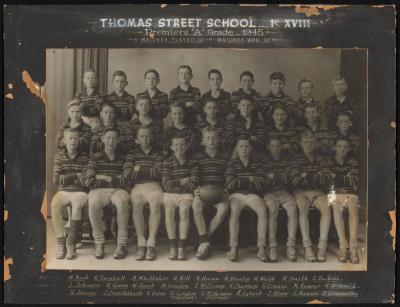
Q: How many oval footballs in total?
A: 1